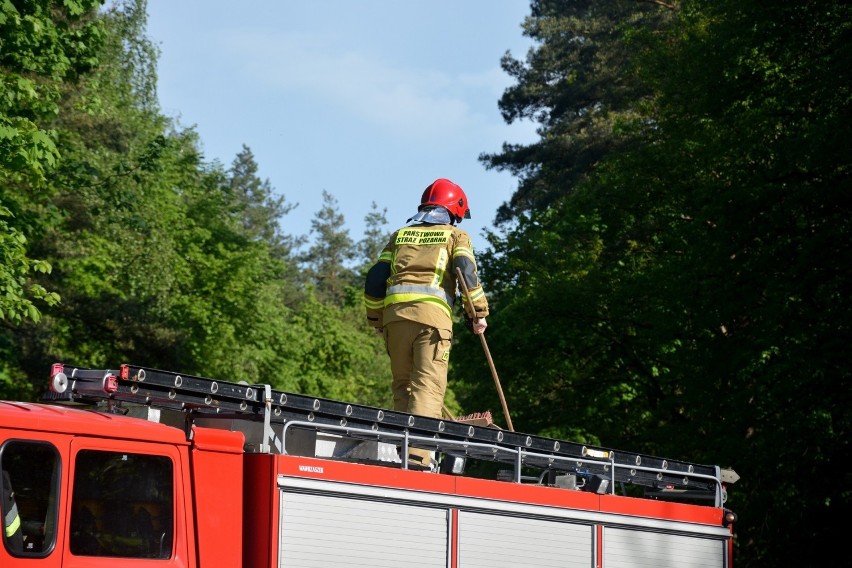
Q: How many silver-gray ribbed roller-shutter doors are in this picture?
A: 3